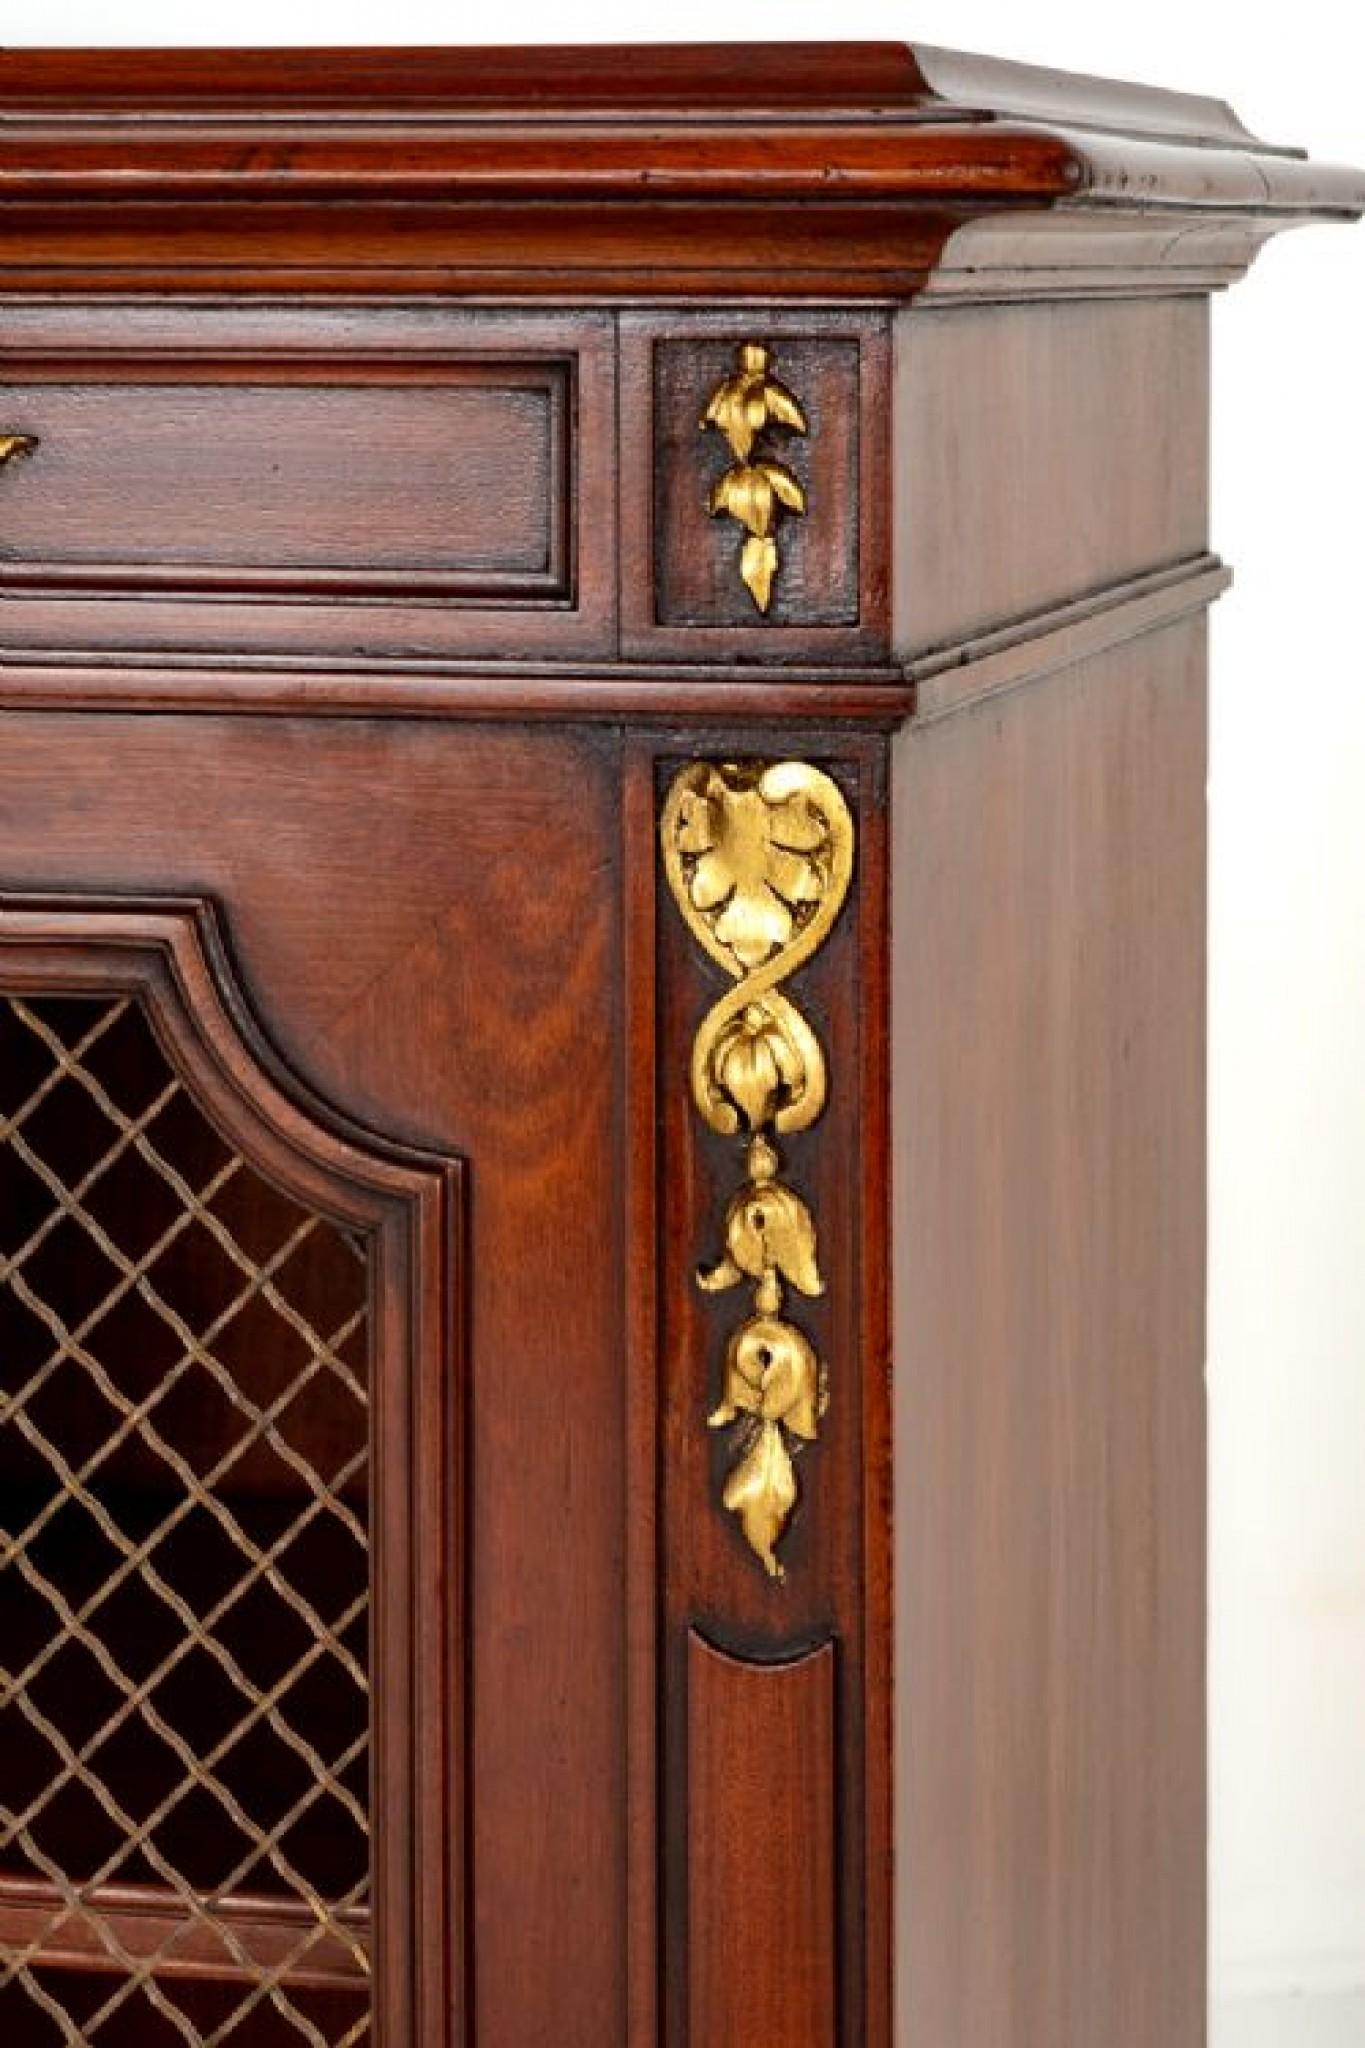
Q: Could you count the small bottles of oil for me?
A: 0